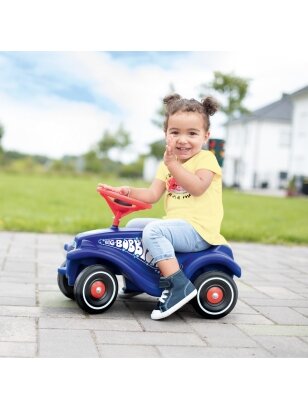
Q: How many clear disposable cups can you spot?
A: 0